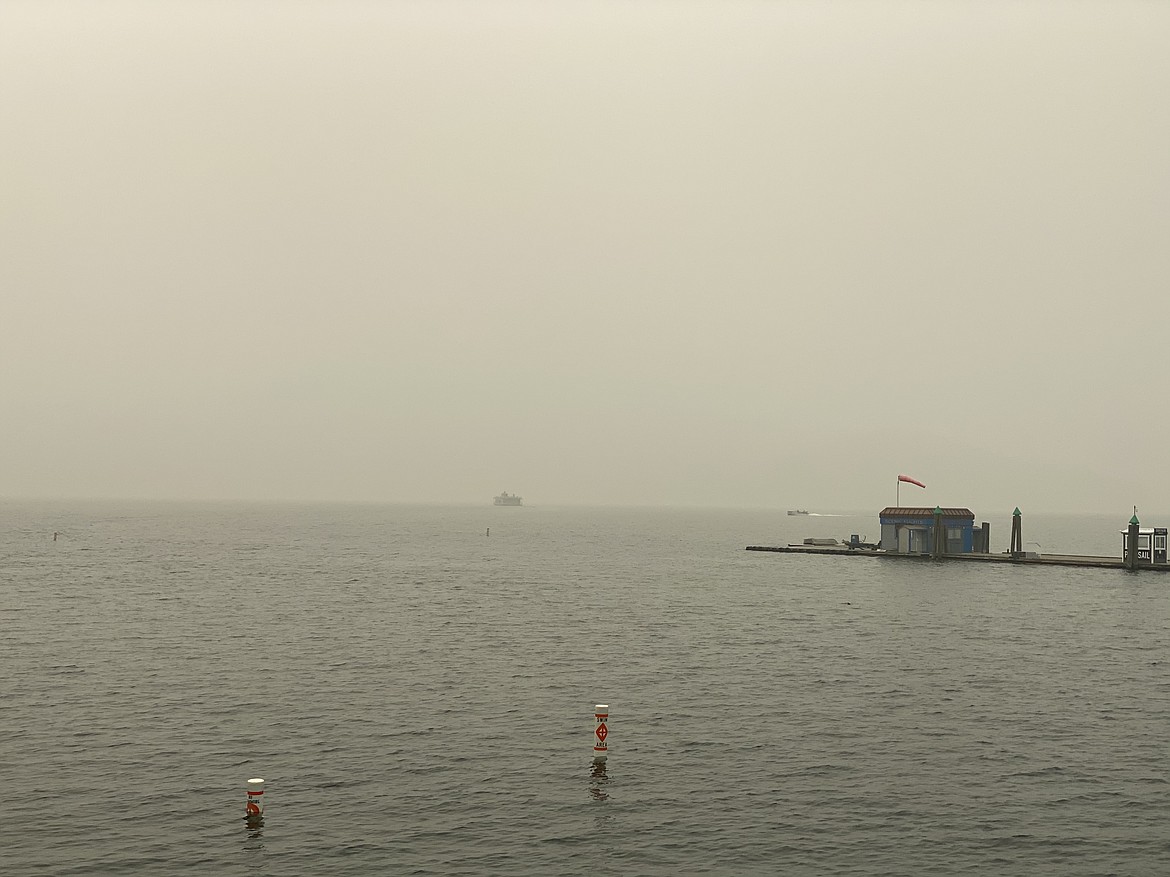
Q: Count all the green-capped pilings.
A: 3